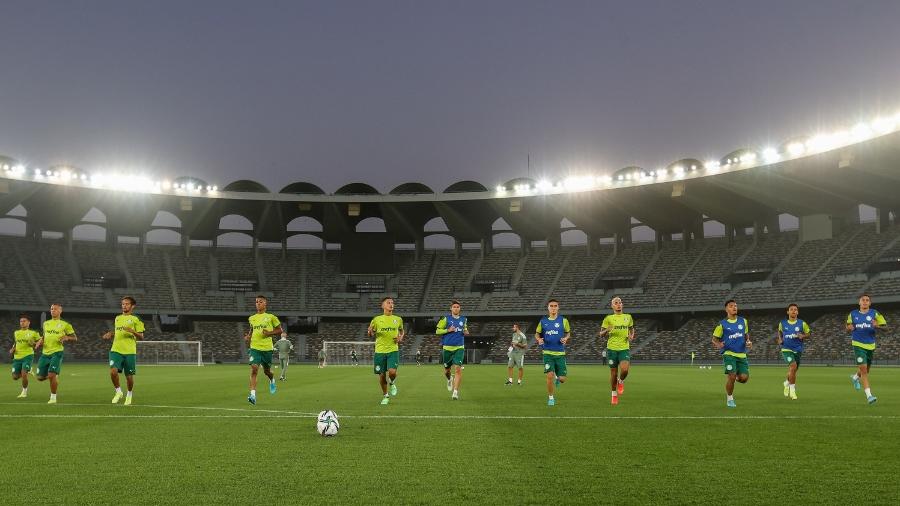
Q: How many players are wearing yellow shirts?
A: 6